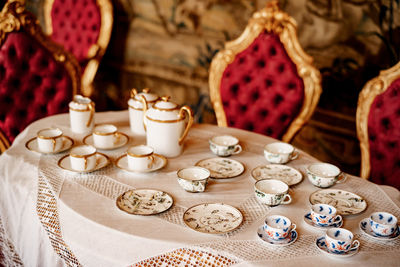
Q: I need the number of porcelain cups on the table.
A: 13